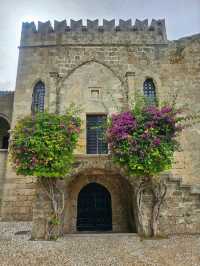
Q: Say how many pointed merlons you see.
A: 9